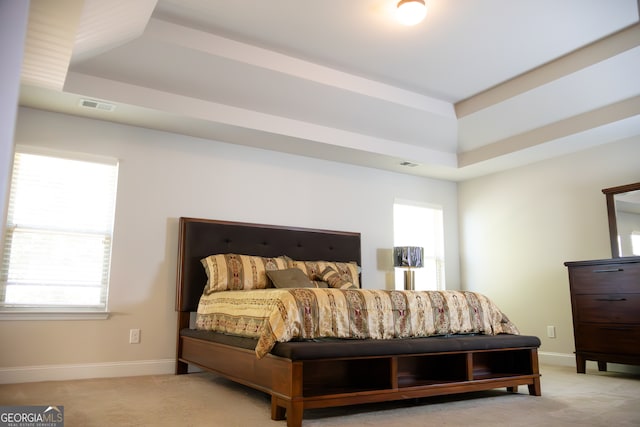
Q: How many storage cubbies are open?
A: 3